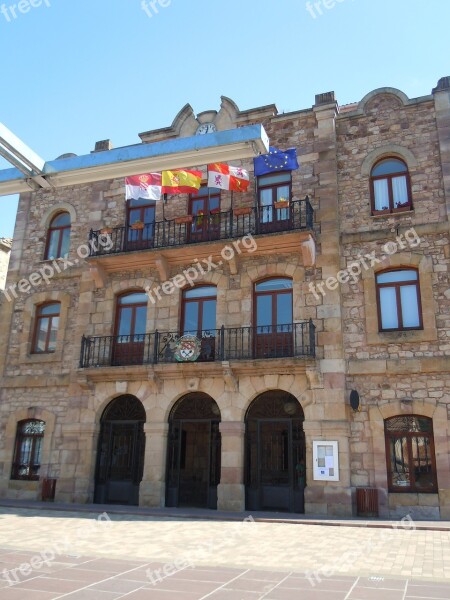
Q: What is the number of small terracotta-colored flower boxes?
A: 5